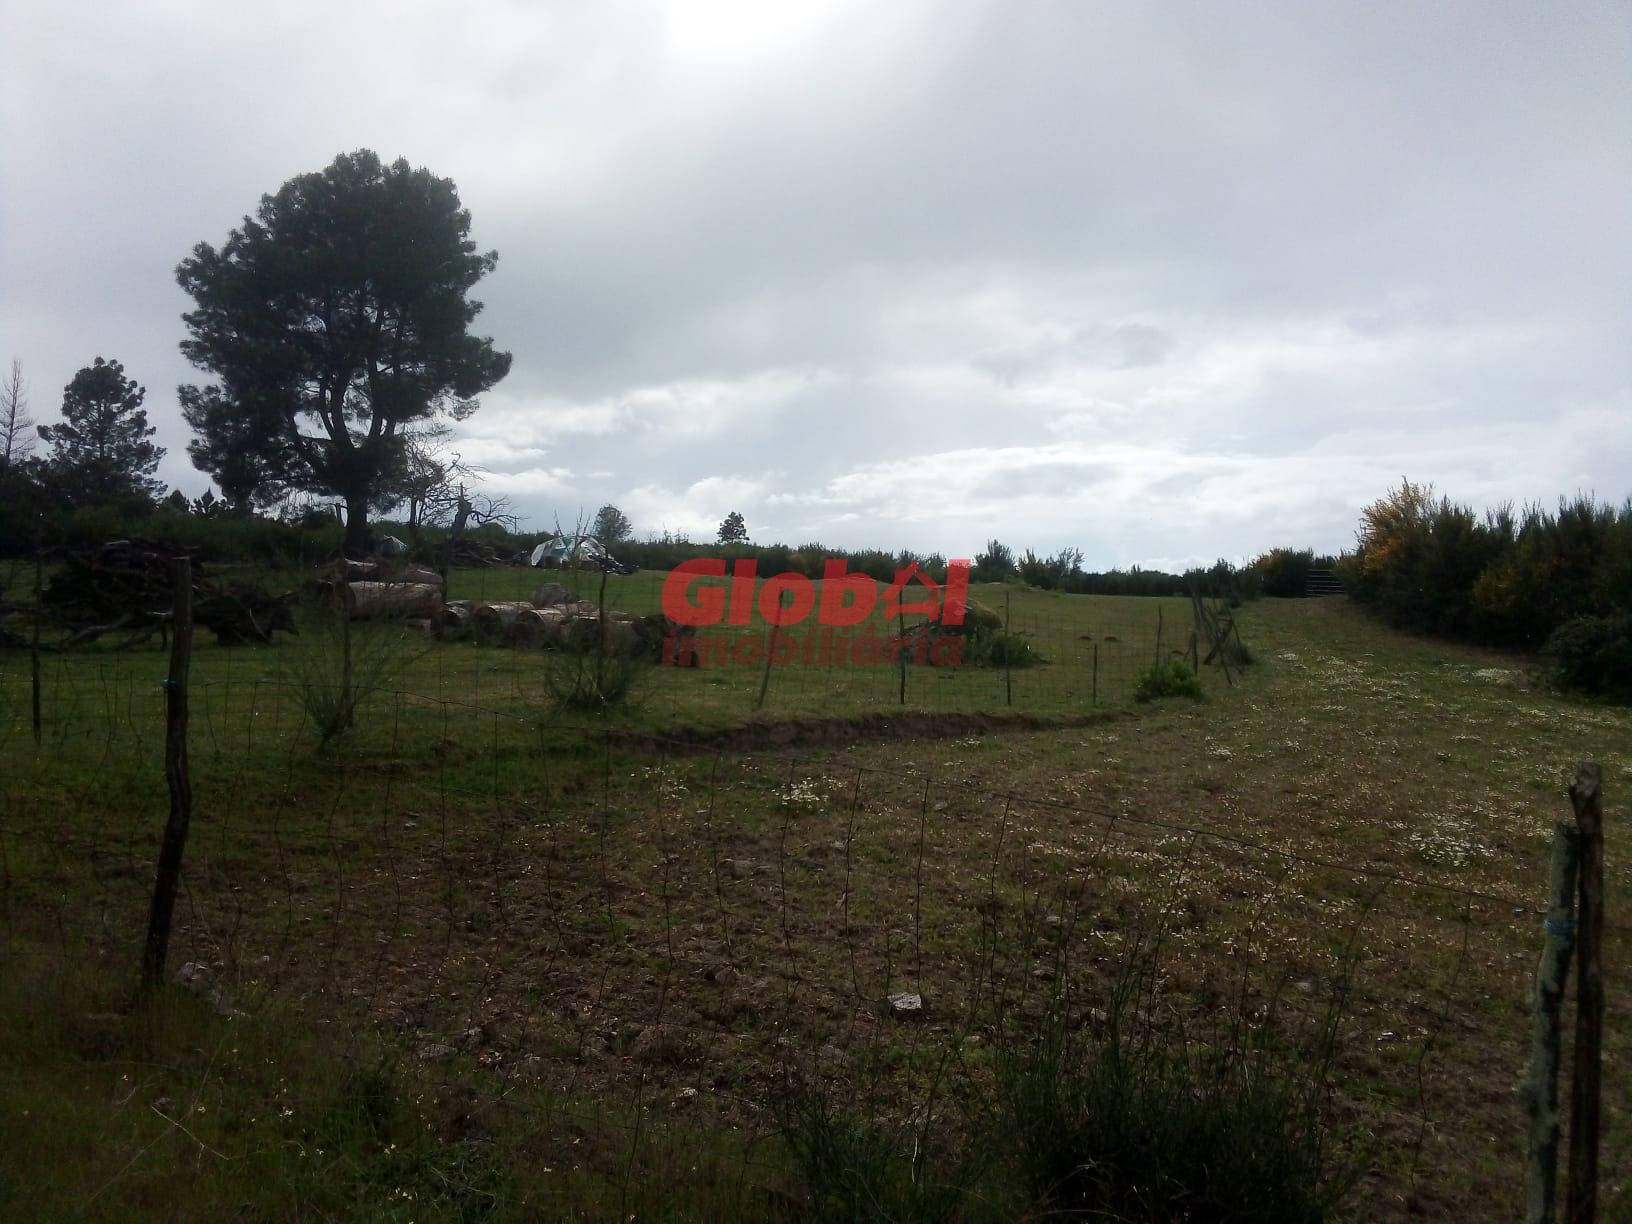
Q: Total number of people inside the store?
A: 0